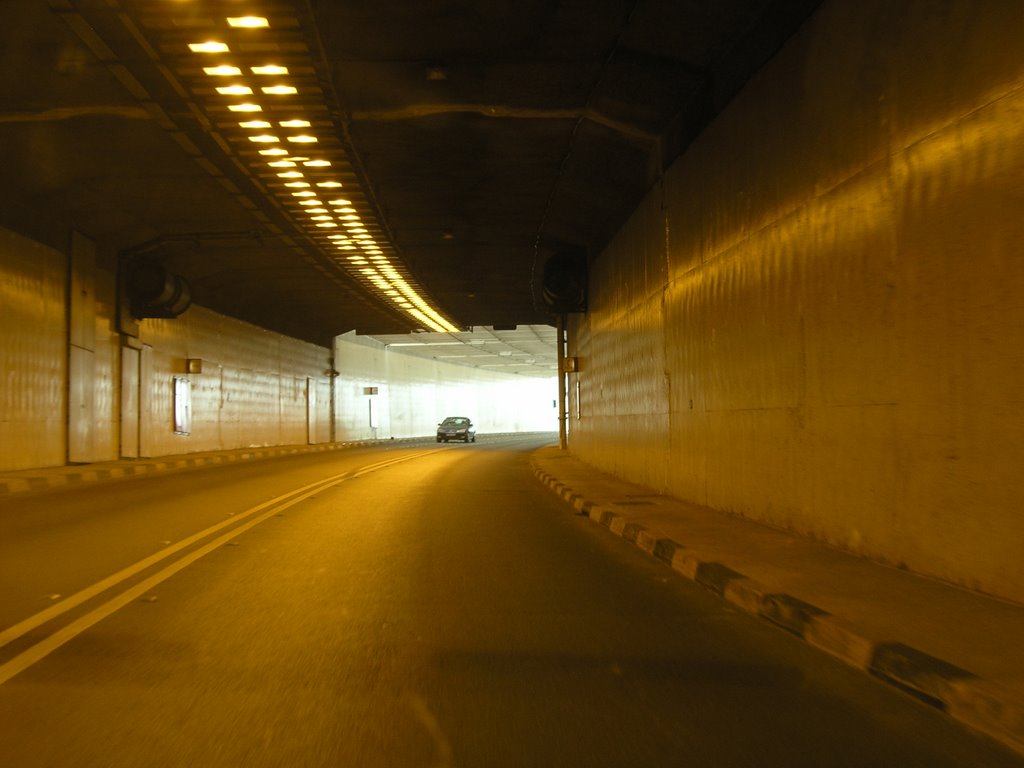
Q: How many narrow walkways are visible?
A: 2